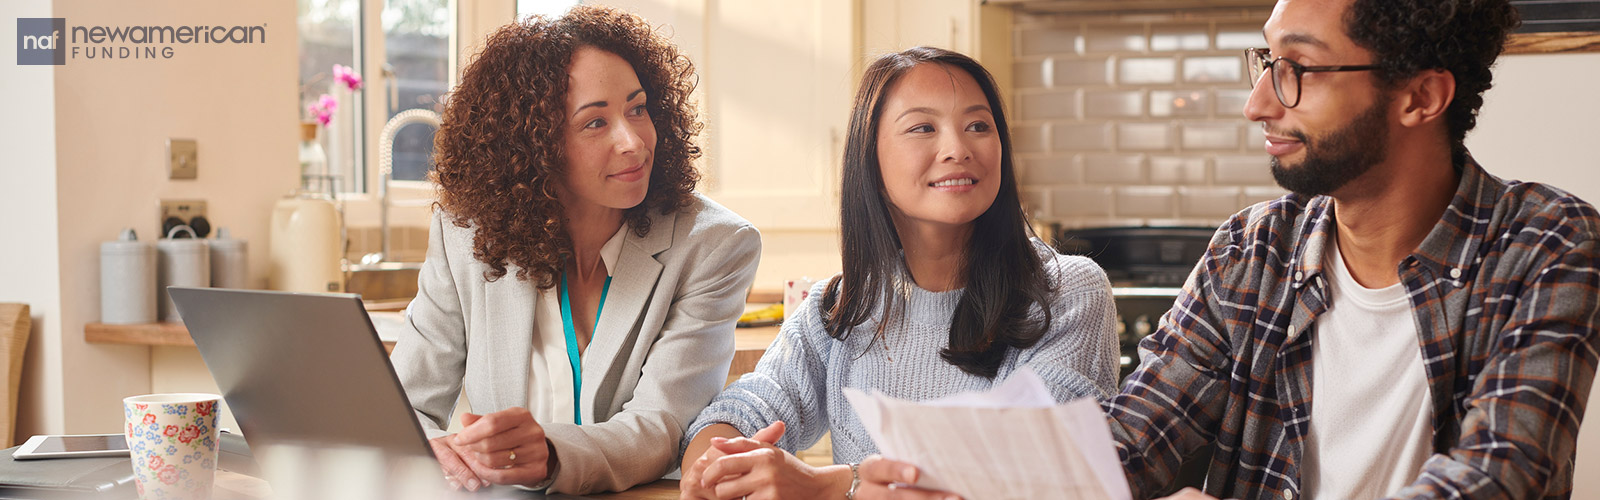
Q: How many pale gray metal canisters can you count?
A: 3